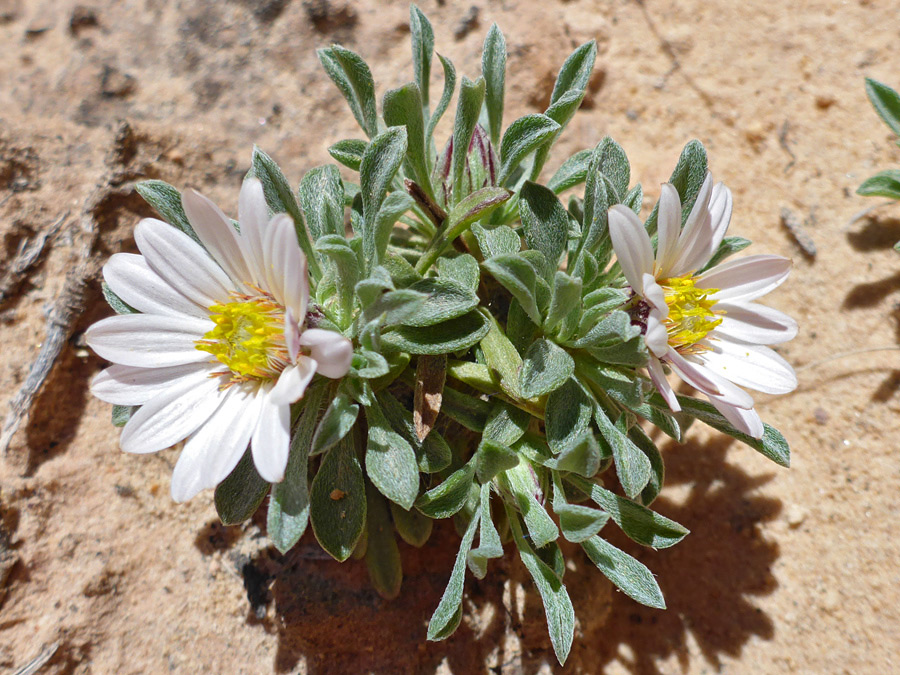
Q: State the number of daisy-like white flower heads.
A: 2